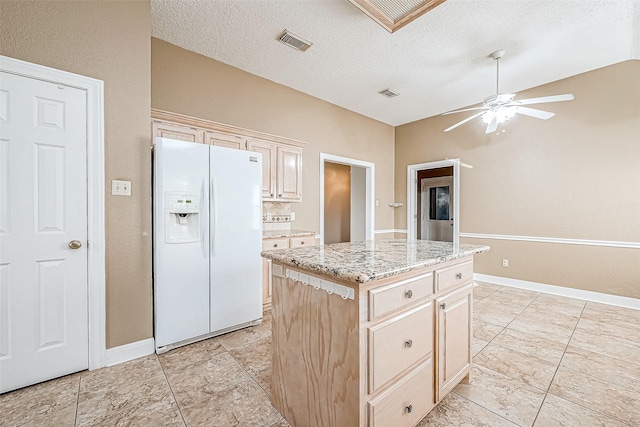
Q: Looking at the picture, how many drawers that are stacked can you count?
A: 3